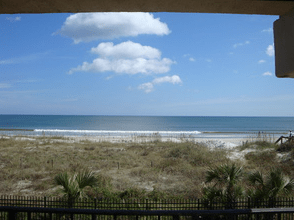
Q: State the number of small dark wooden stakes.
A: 3